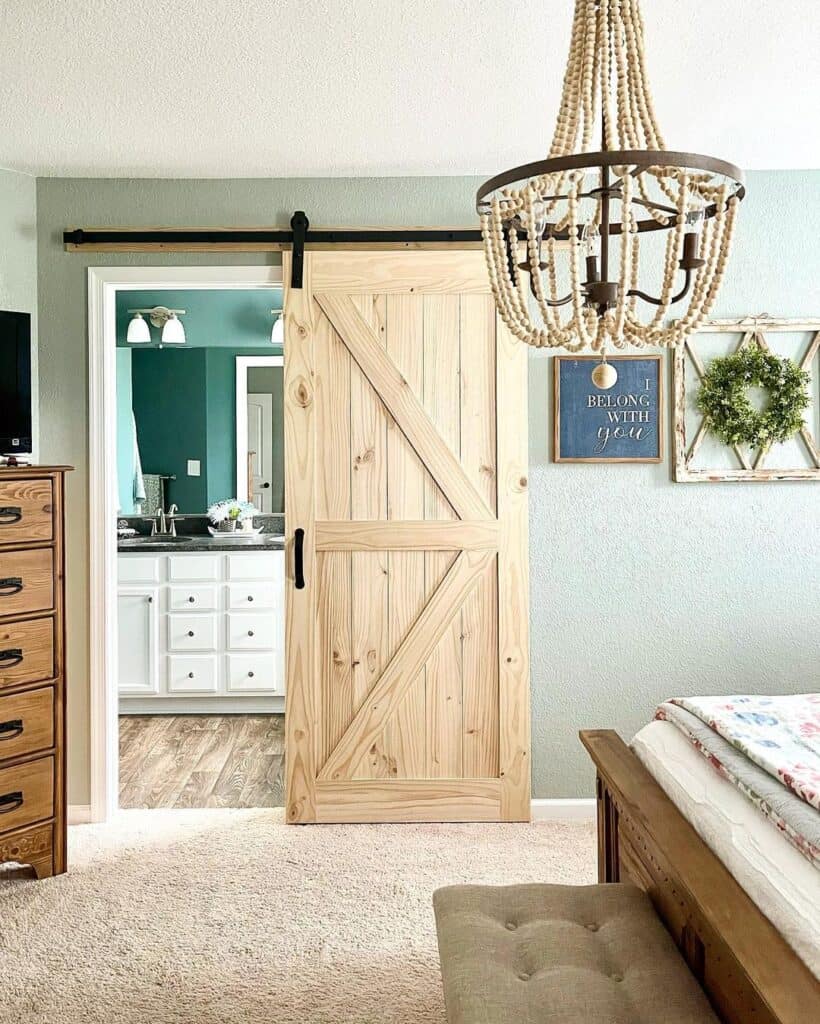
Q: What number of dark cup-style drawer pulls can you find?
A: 5